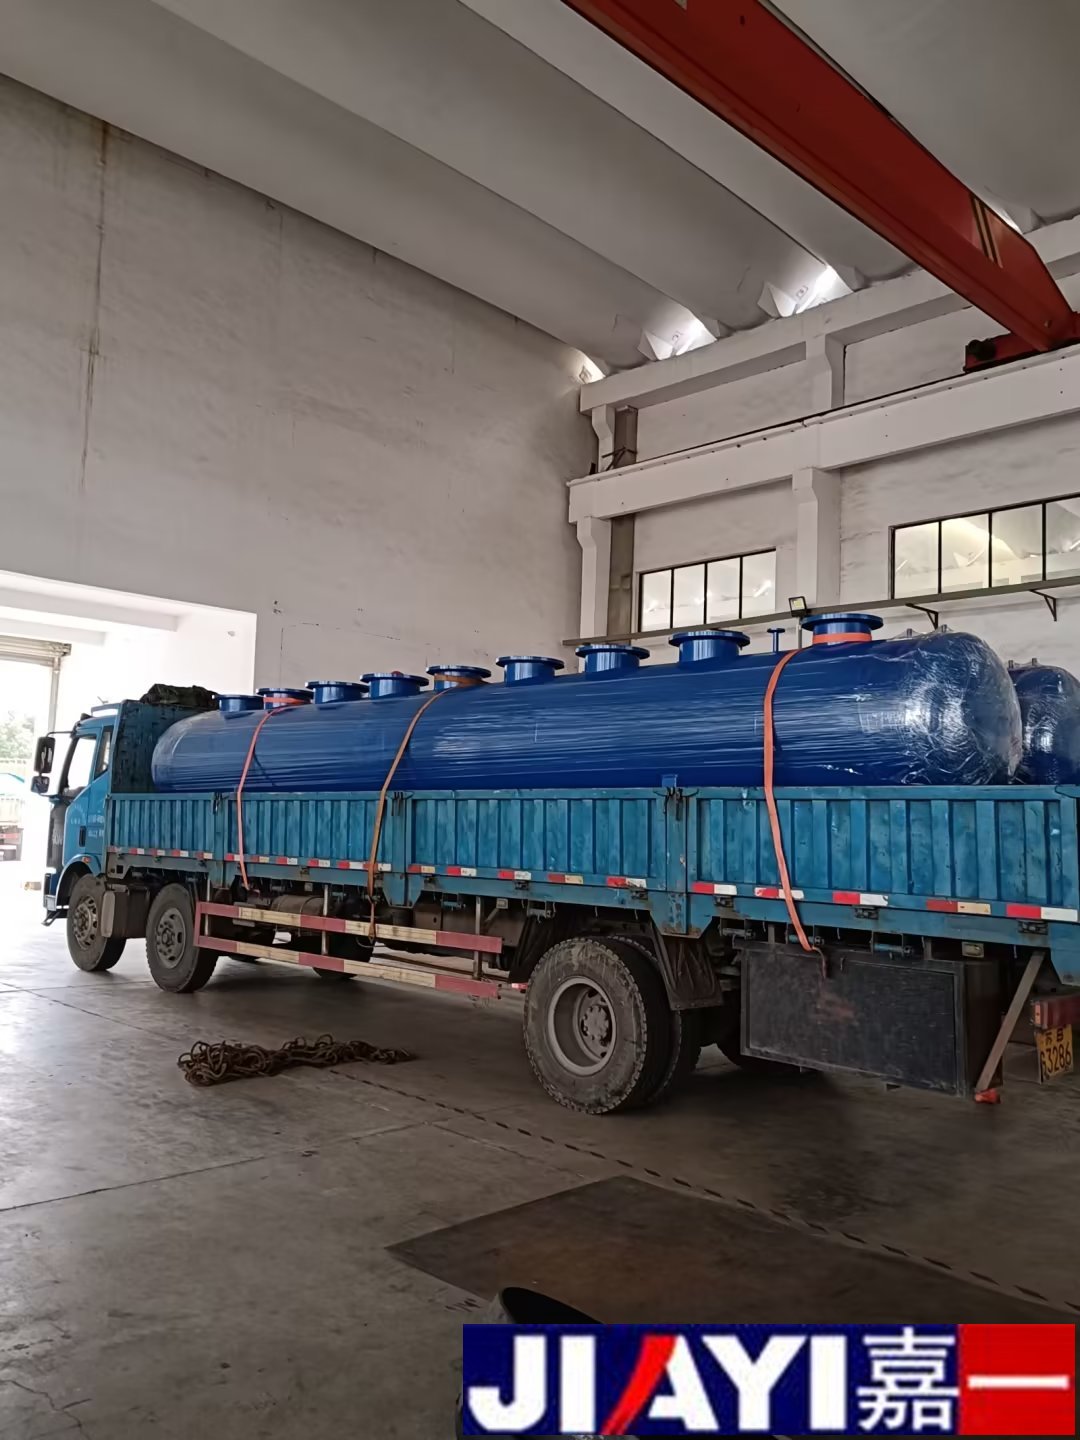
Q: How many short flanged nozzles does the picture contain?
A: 9